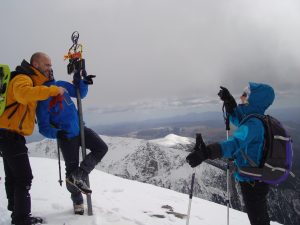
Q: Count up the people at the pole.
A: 2